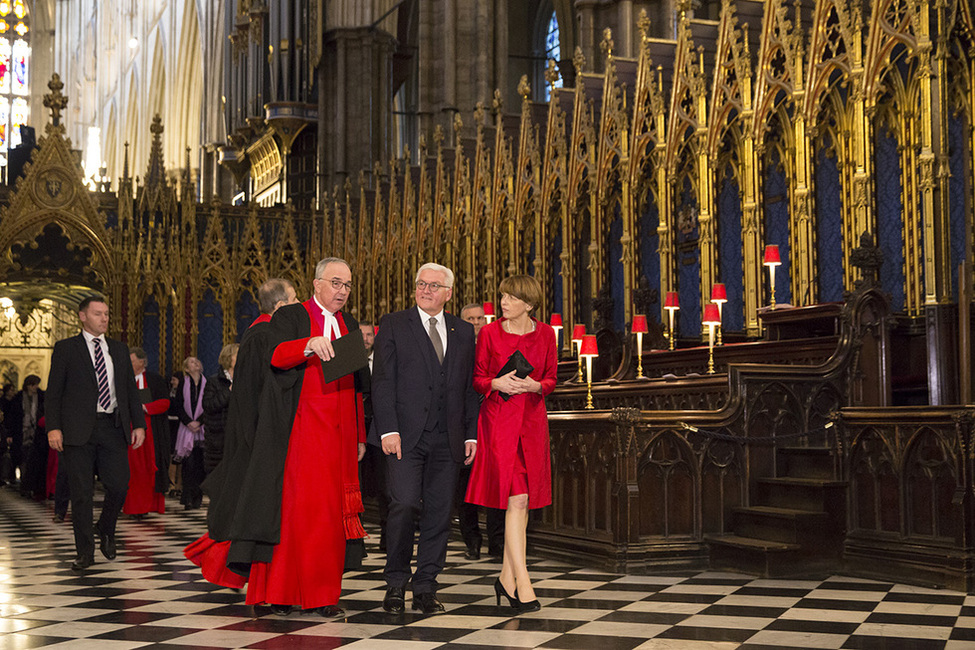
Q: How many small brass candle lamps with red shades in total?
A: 9